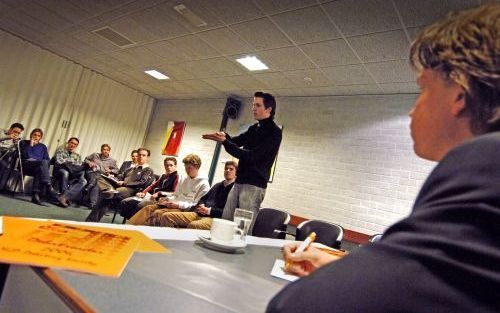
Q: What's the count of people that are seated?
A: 10